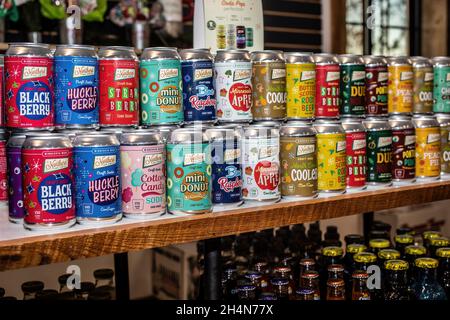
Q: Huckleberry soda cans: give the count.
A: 2